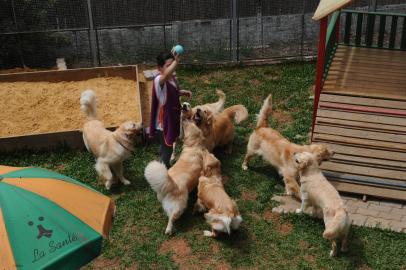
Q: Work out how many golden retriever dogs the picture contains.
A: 7